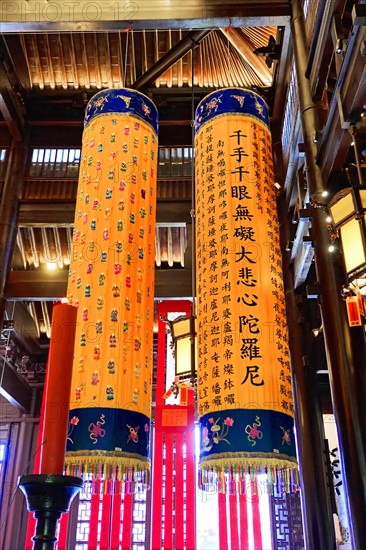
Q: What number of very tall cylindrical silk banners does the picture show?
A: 2